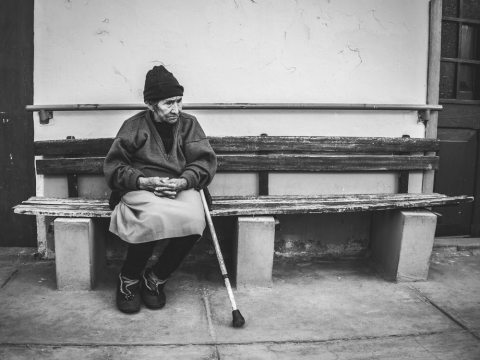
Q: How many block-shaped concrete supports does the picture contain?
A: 3